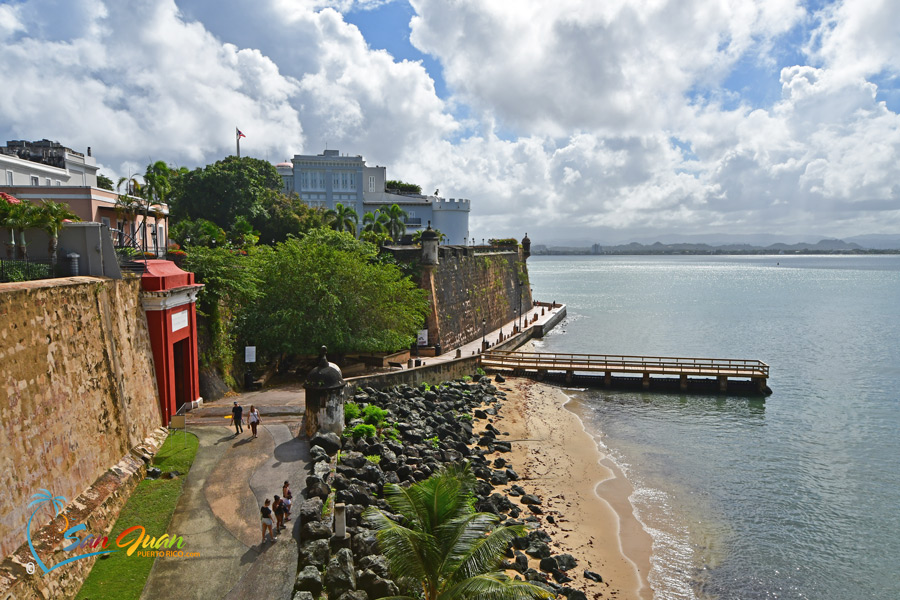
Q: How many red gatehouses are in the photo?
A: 1